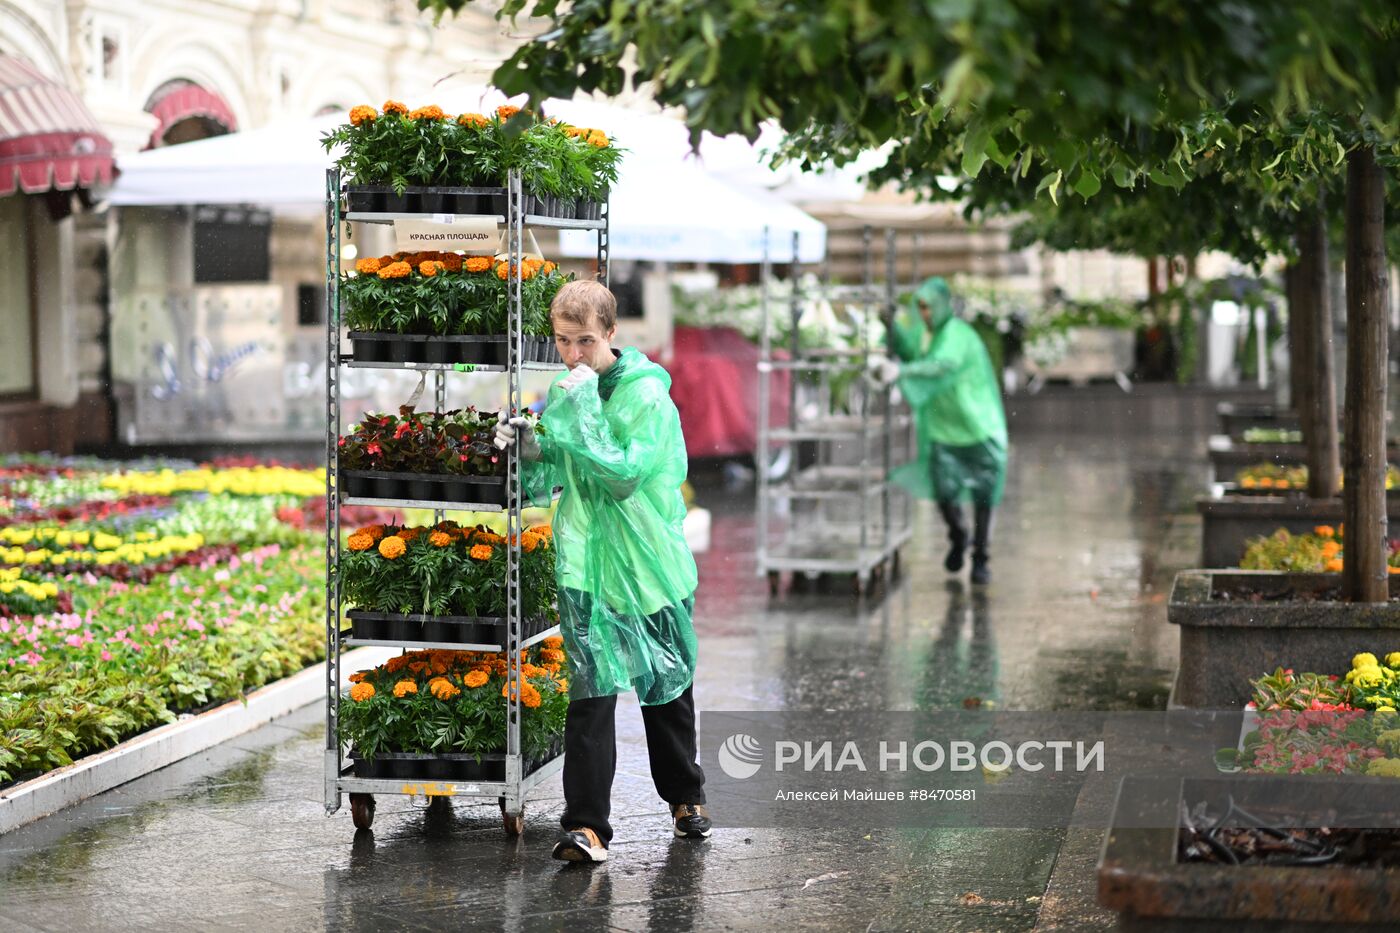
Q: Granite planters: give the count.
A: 5